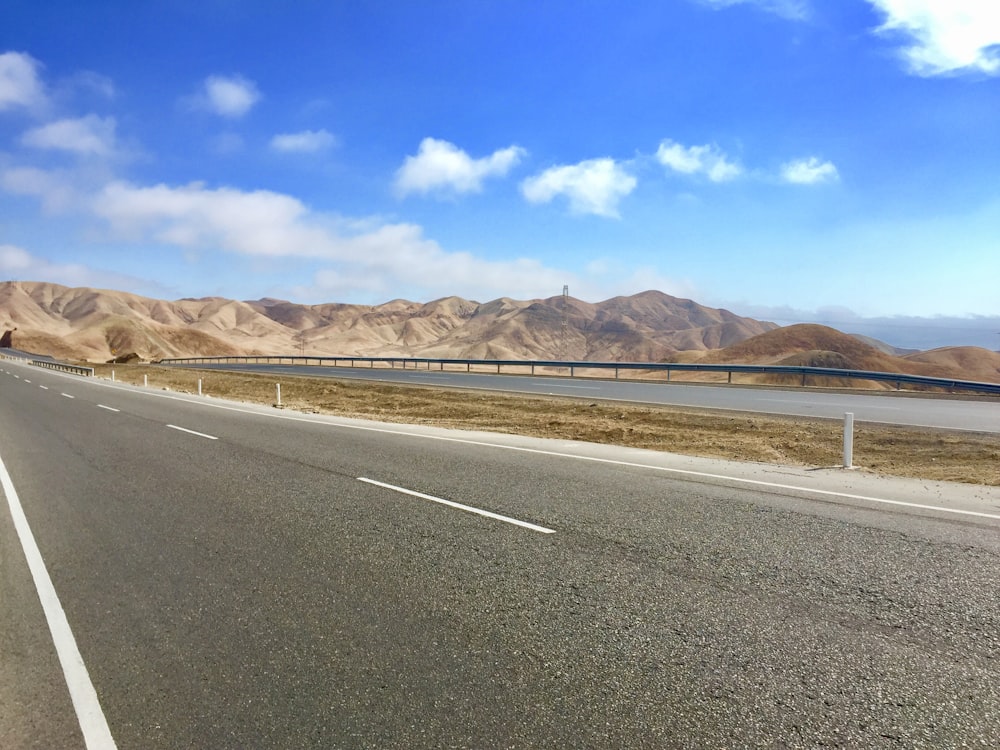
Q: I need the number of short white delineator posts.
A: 5